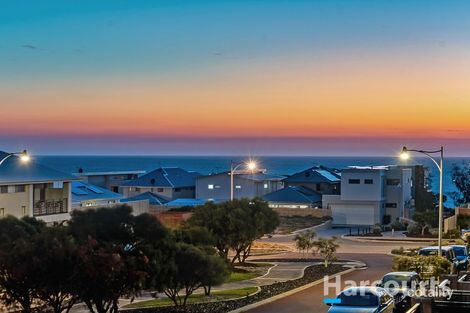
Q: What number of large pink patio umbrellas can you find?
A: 0